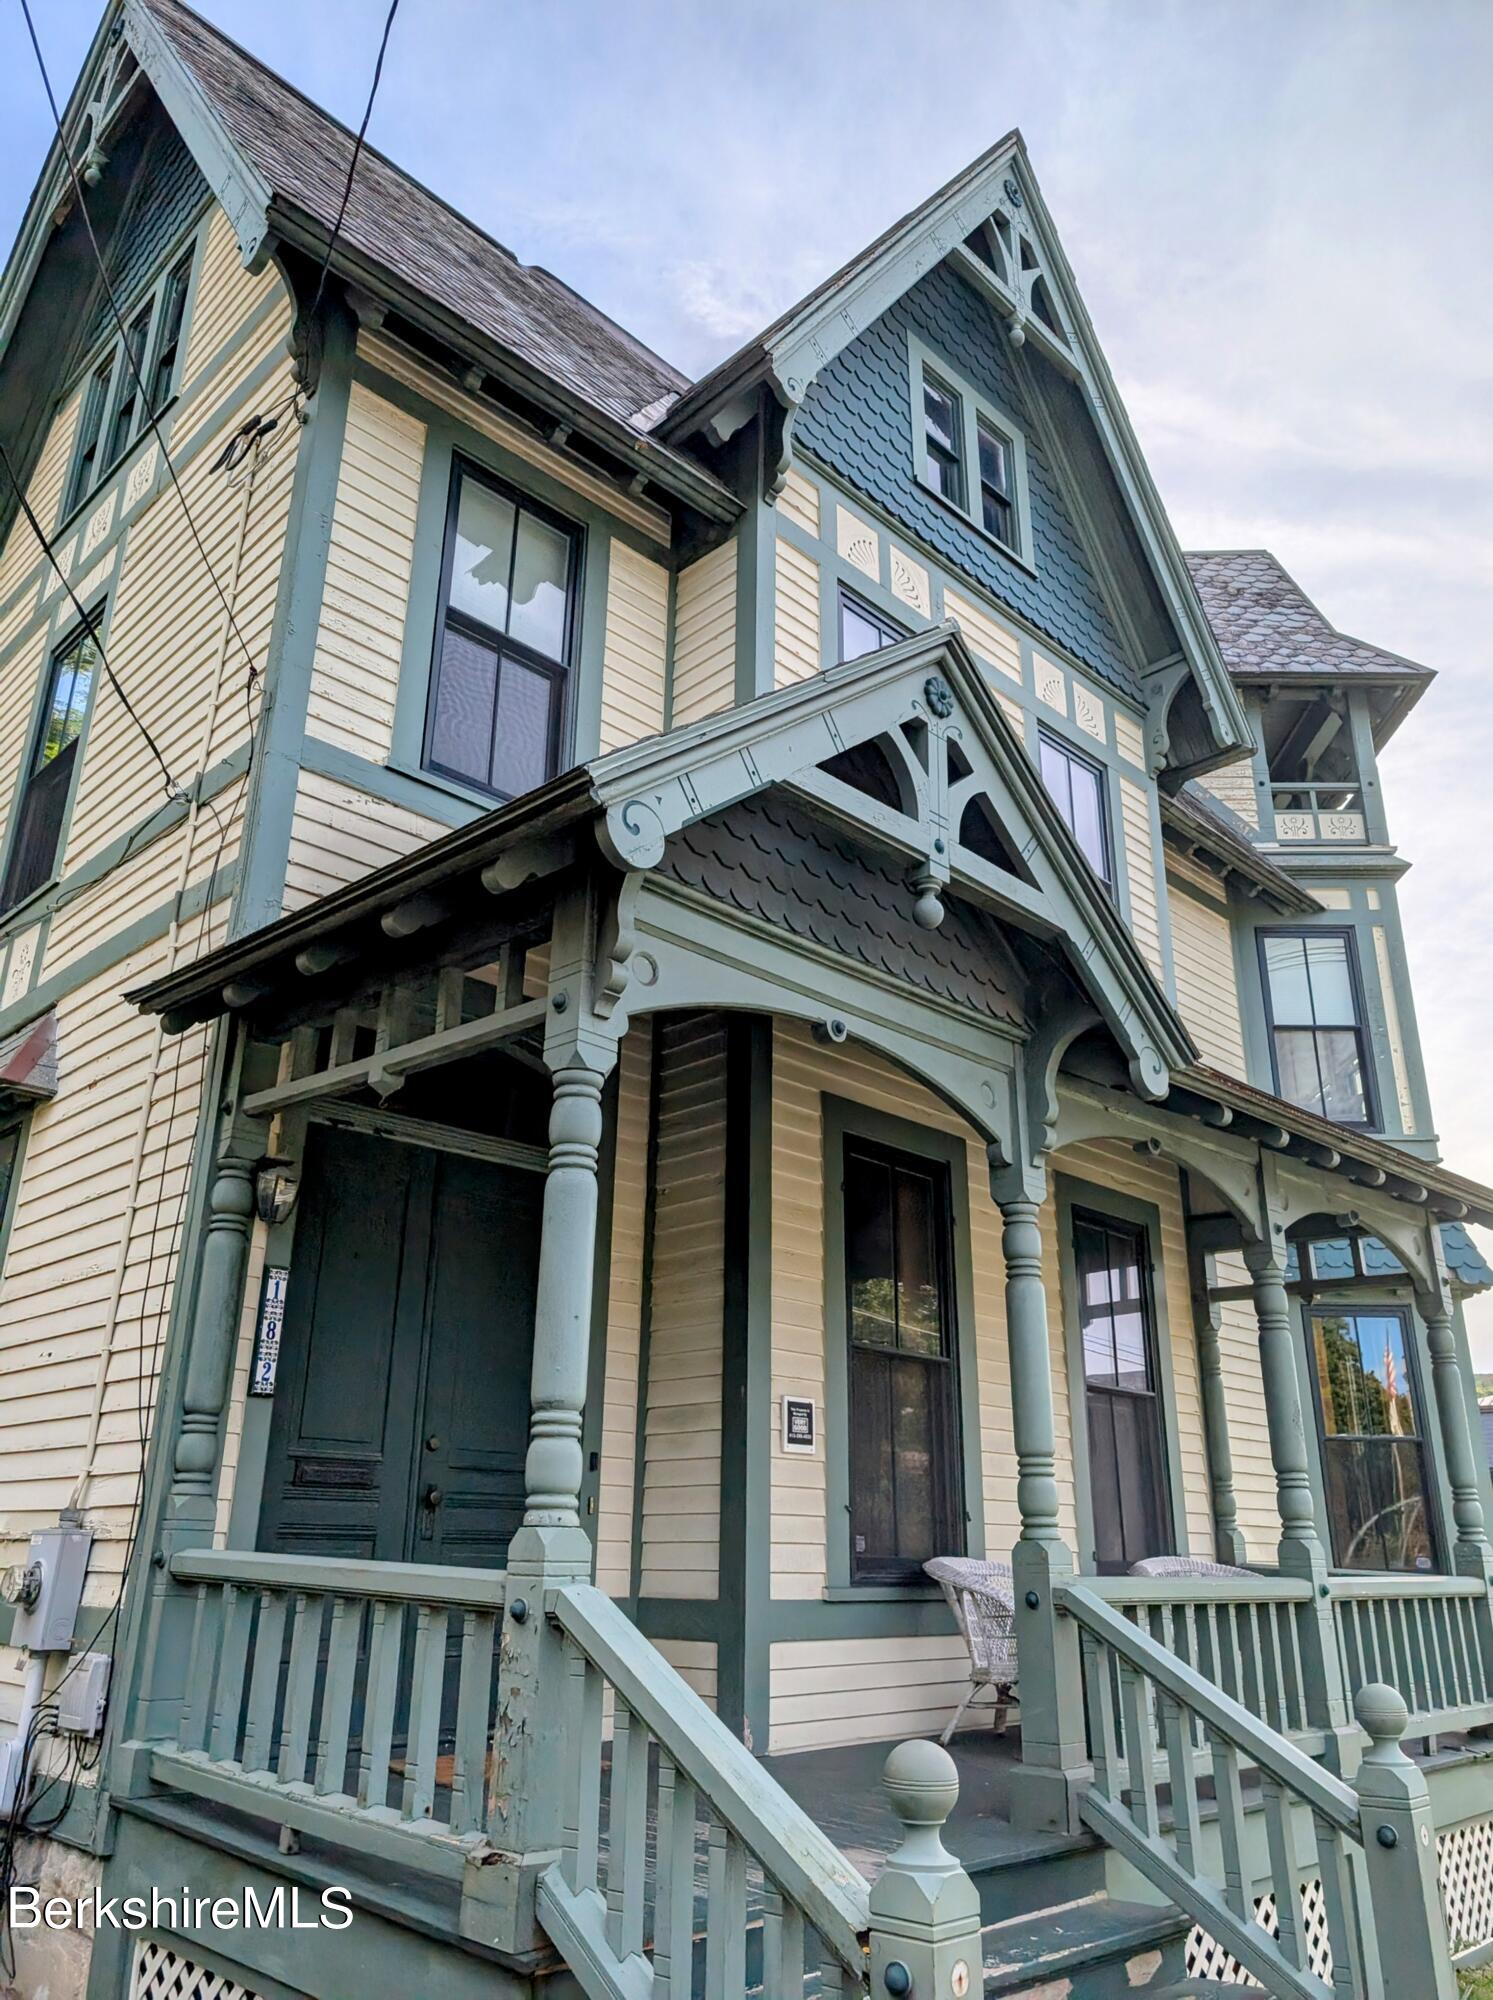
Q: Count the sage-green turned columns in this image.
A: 6